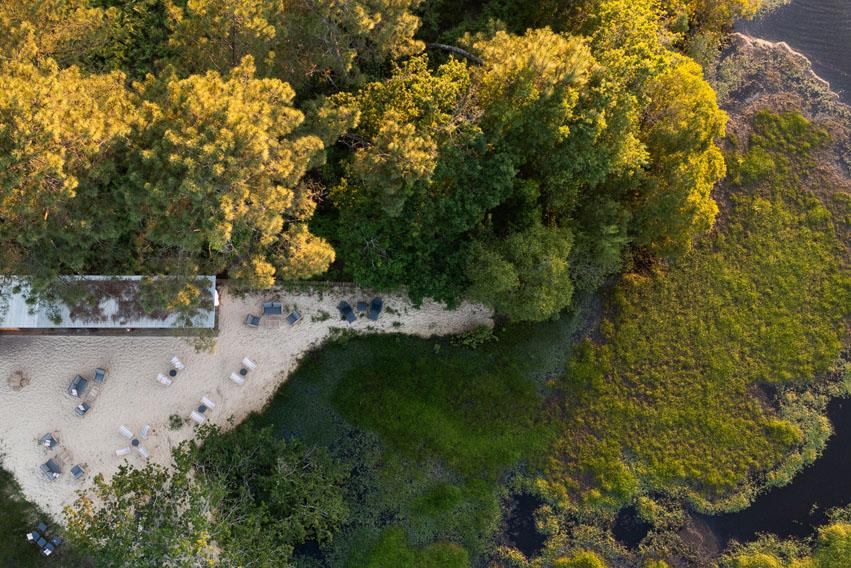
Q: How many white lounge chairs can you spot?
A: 10